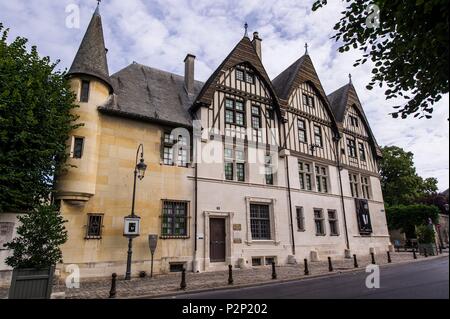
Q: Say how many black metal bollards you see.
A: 11